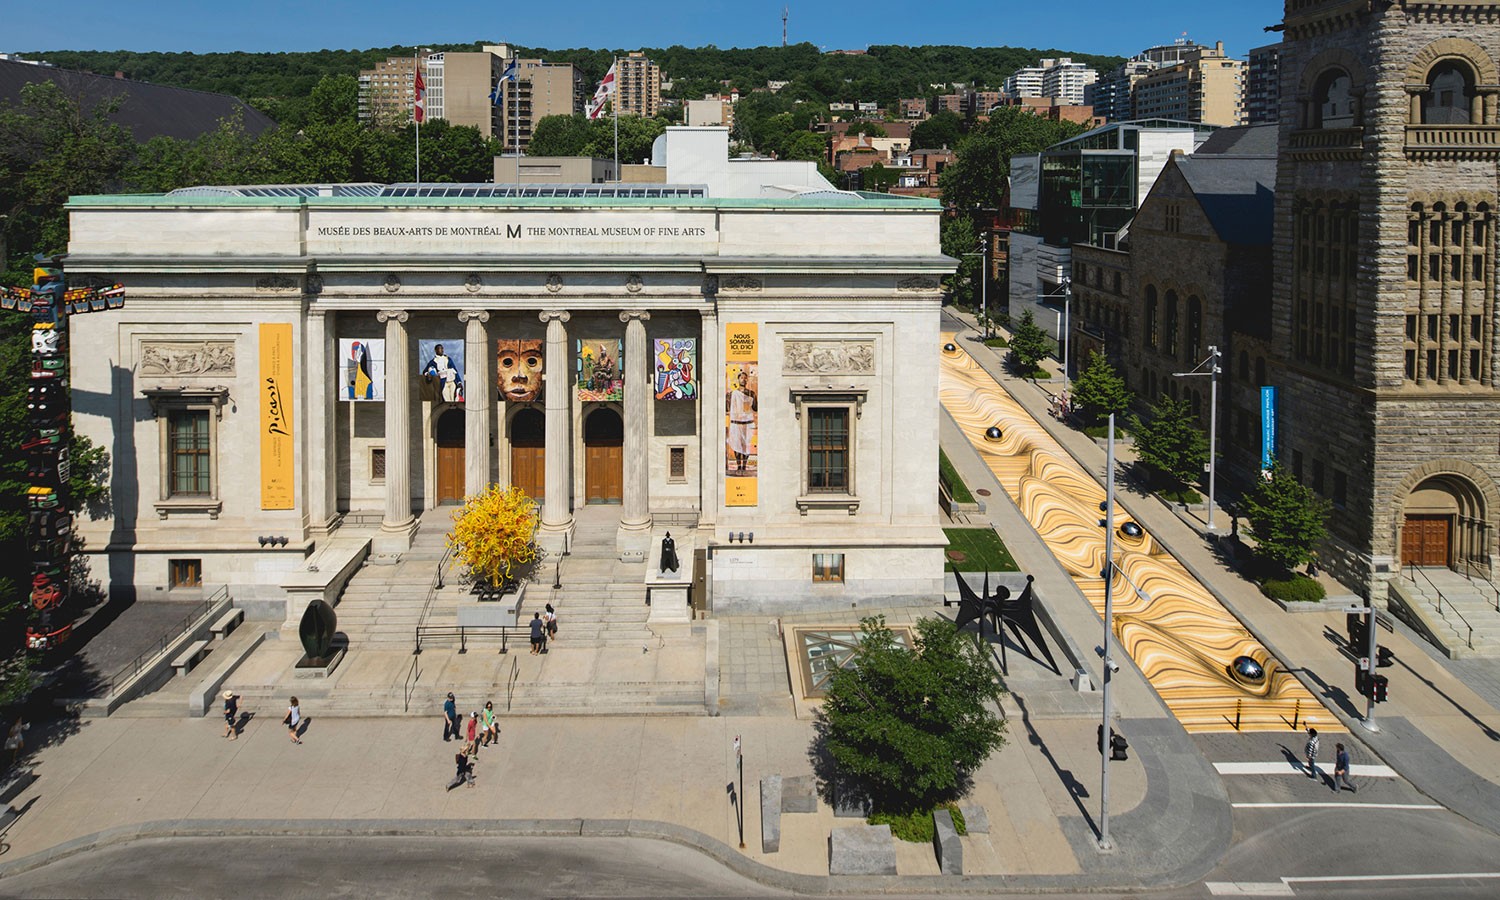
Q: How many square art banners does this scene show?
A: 5